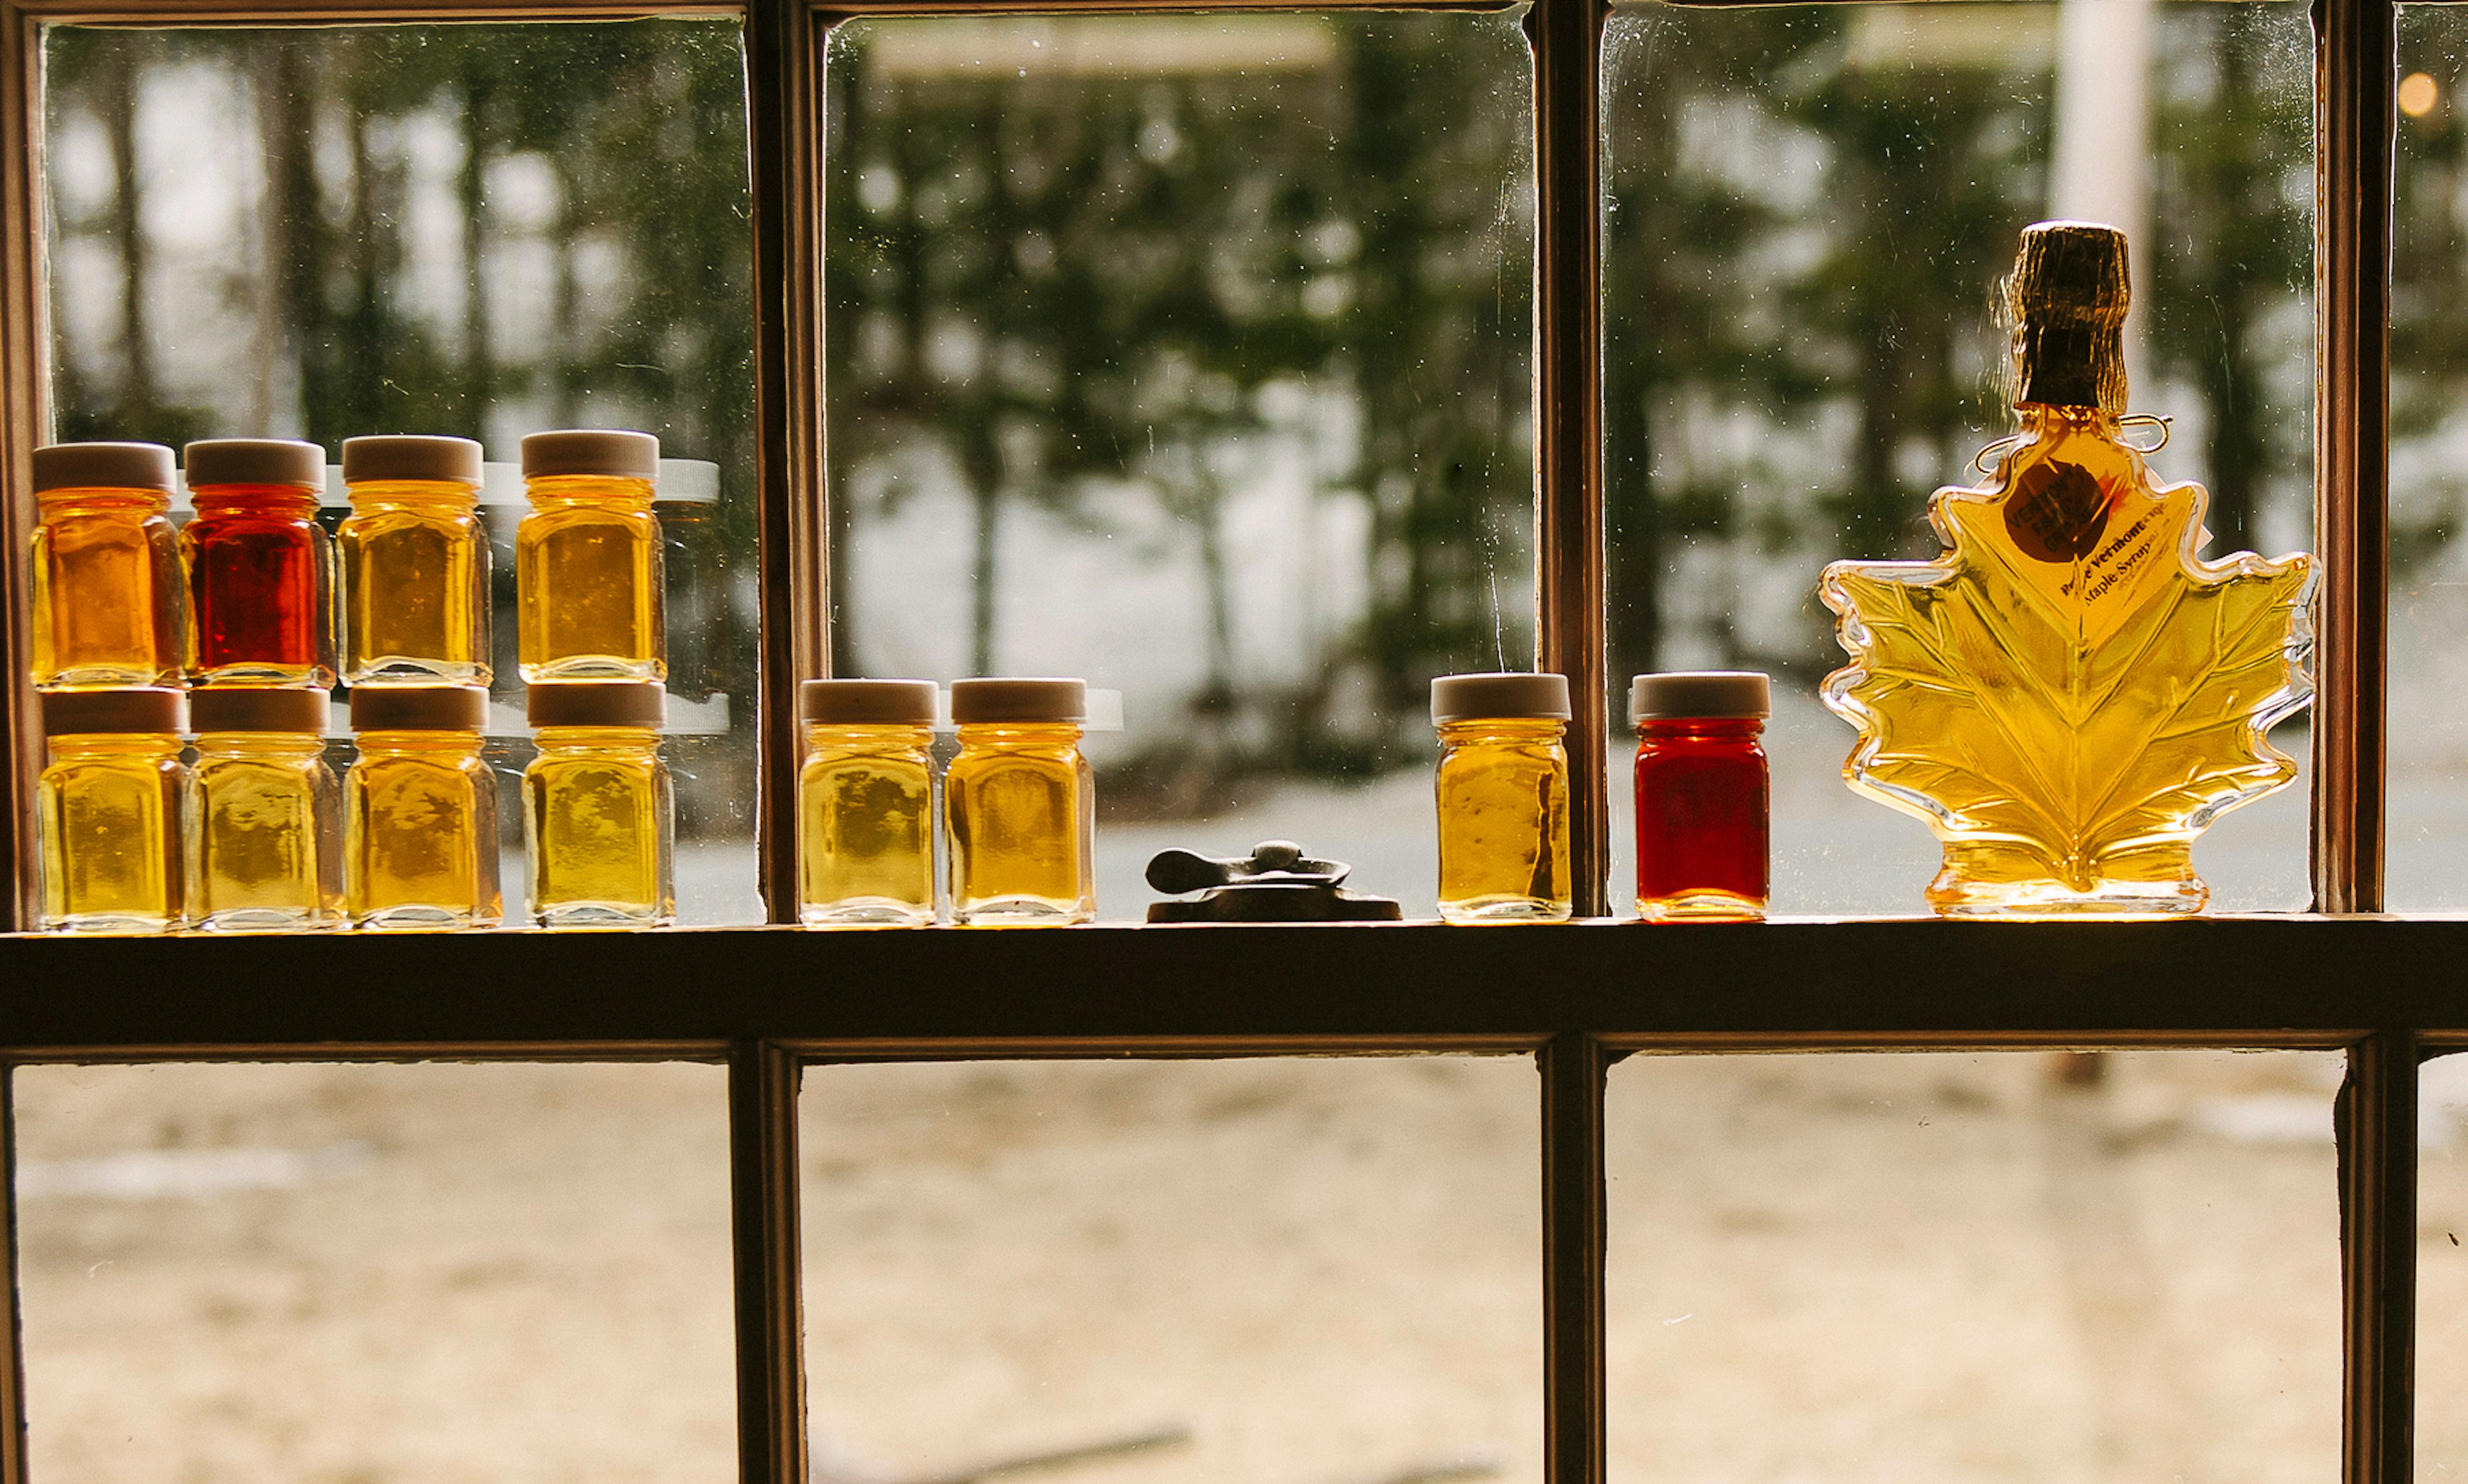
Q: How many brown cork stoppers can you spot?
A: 0